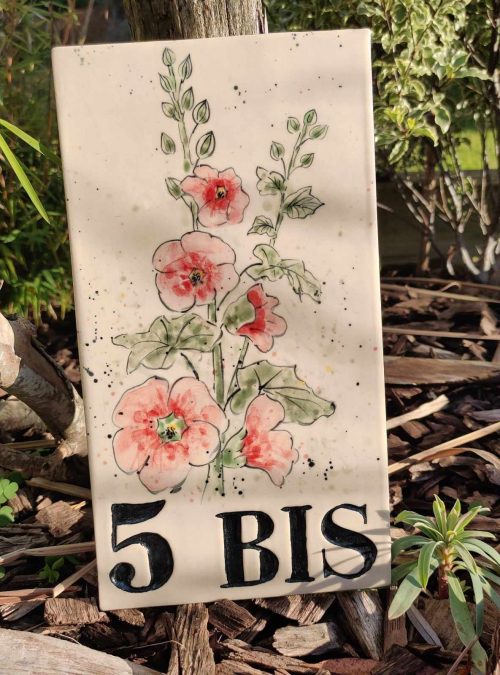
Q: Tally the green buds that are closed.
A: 14